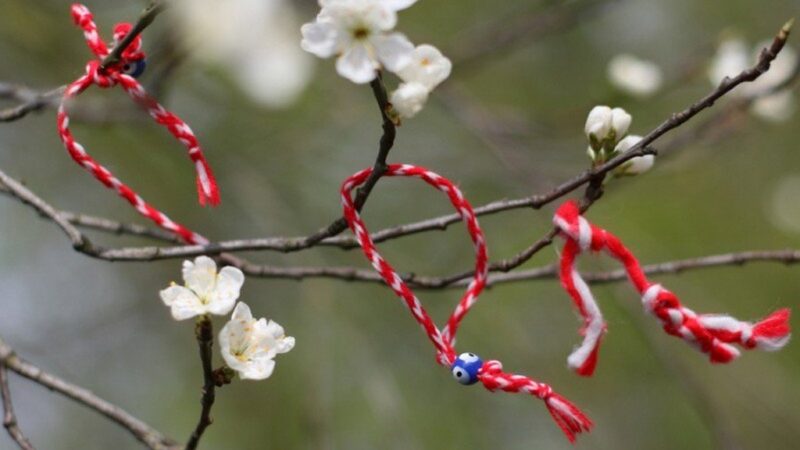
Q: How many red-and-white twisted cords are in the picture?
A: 3